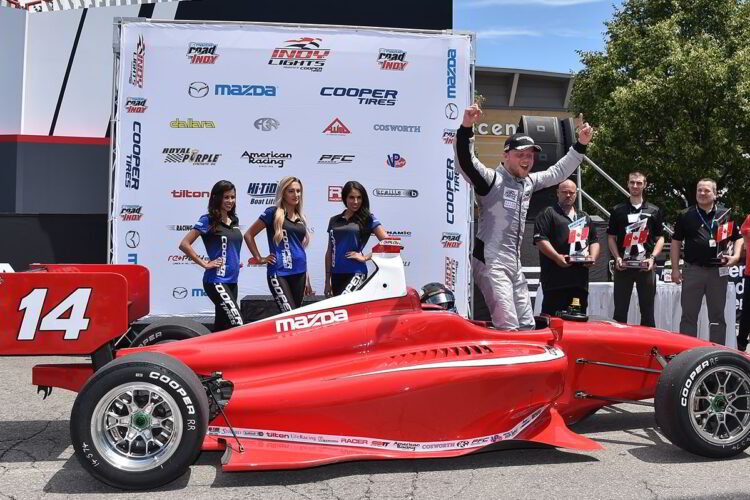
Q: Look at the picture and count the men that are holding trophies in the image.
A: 3